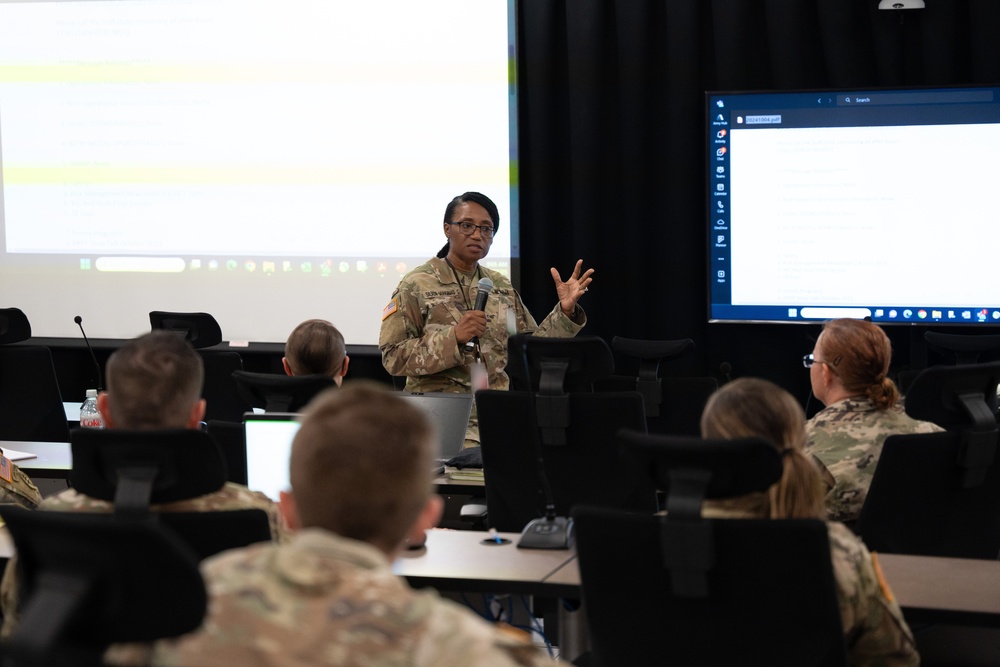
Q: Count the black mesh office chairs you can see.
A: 10